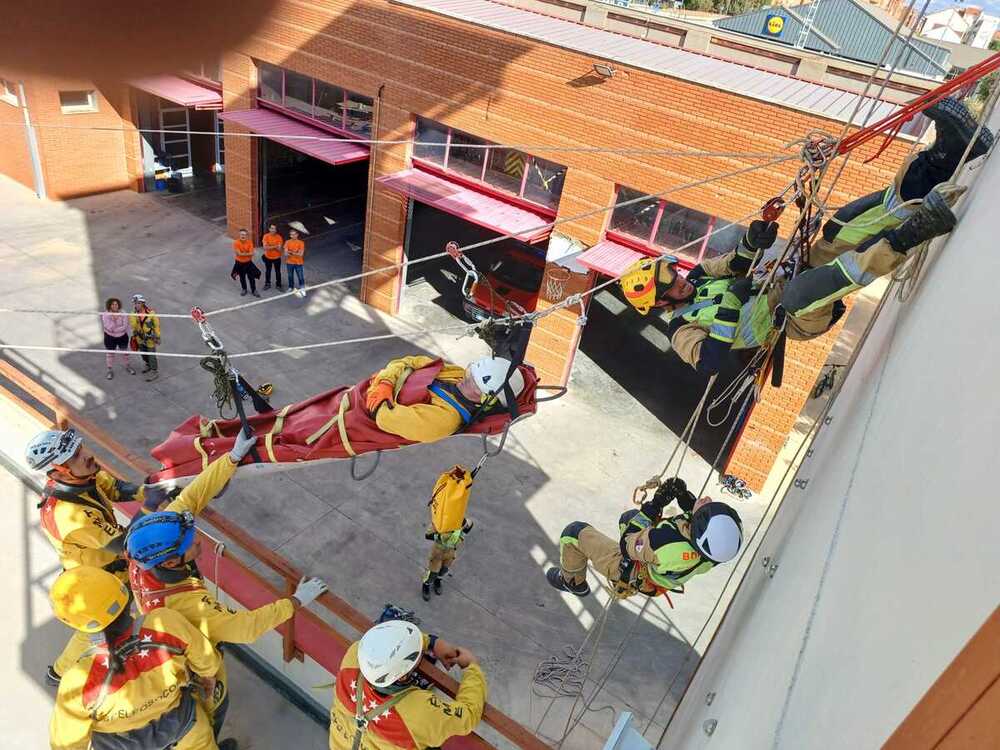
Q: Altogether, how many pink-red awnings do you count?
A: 4